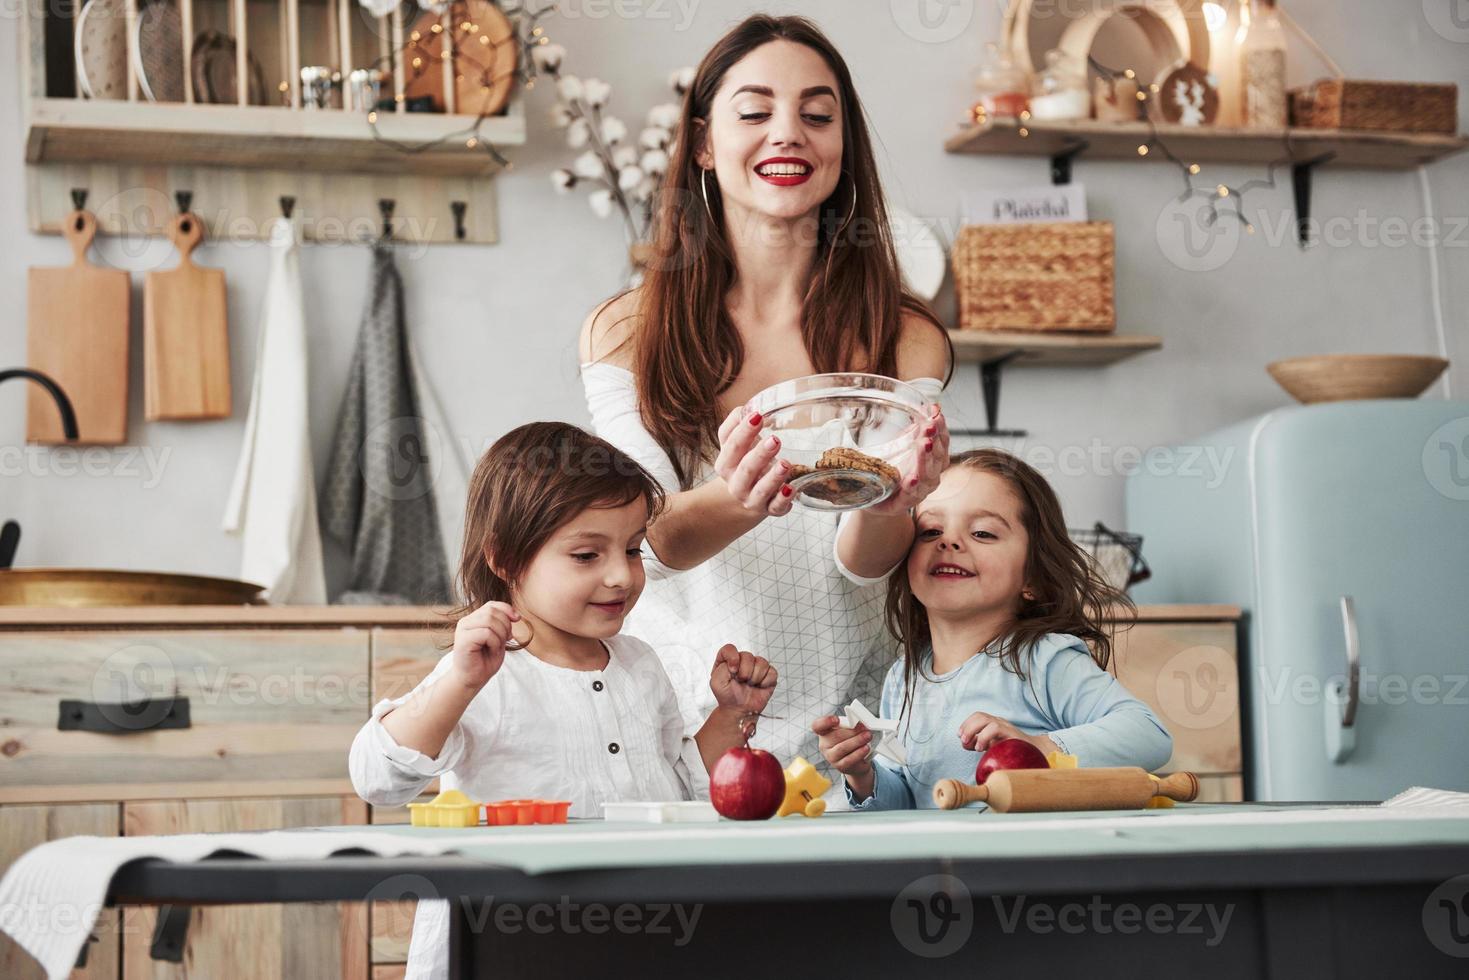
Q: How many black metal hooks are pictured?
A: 5